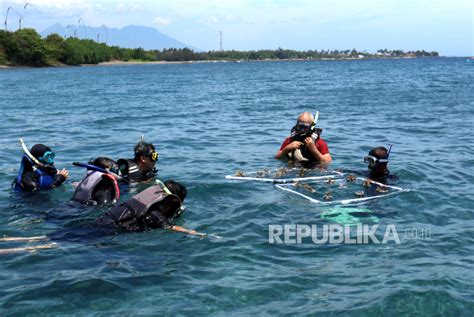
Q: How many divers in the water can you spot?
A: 6